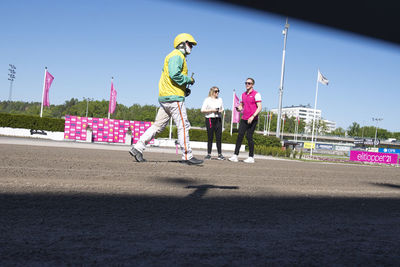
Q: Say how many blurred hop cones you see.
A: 0